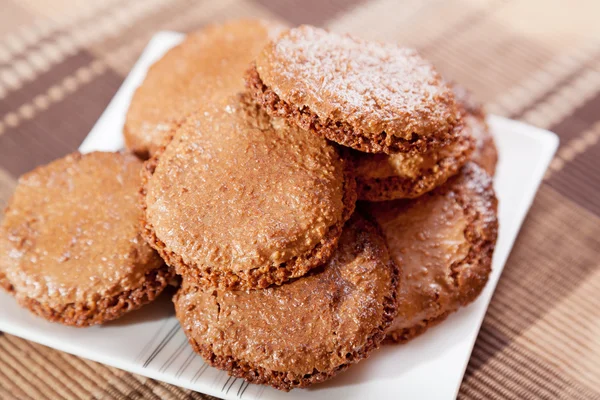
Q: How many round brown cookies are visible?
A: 8